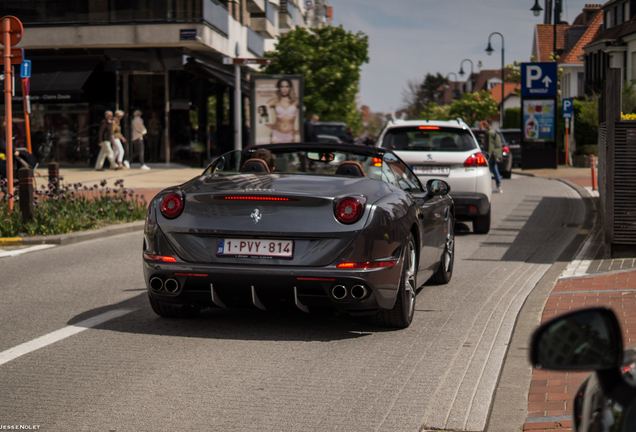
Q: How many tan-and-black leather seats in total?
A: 2